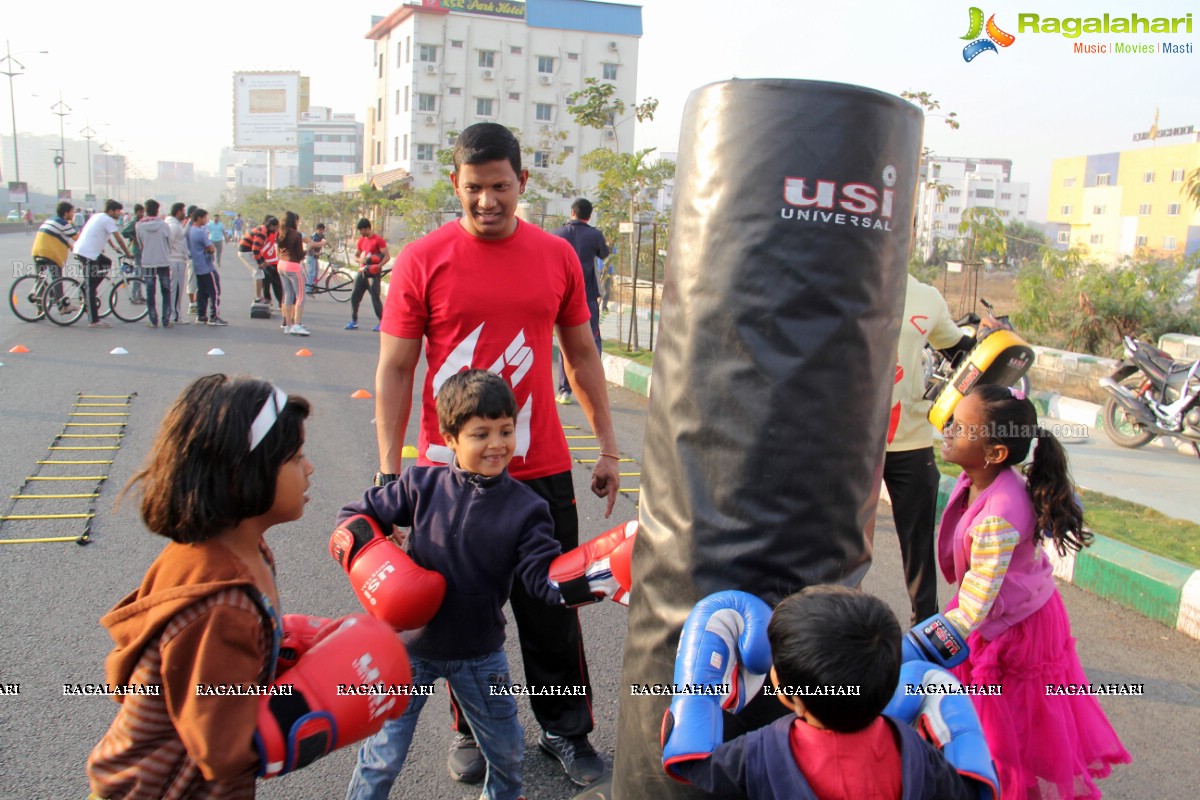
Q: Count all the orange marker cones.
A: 3